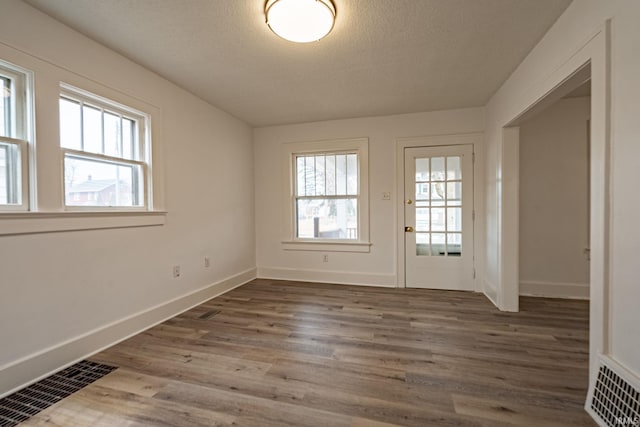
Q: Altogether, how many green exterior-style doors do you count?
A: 0